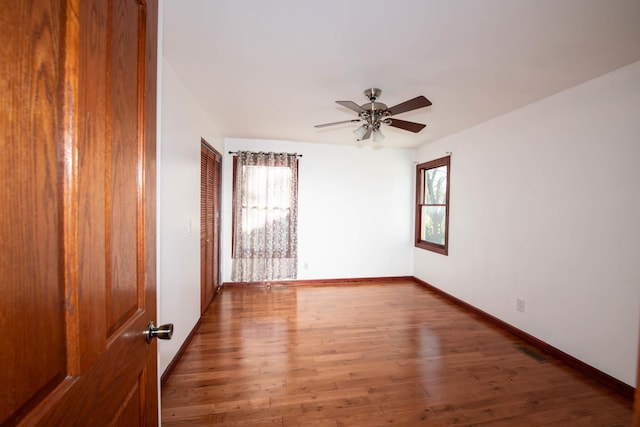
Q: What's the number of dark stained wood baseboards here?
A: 3